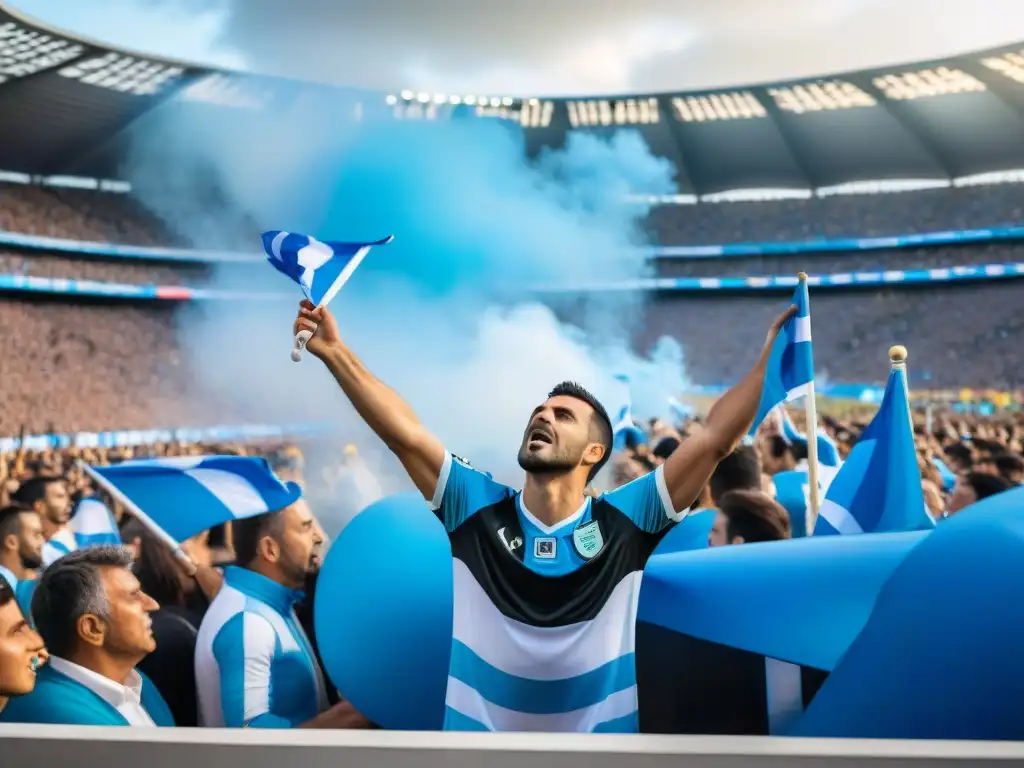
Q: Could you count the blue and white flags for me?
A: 4